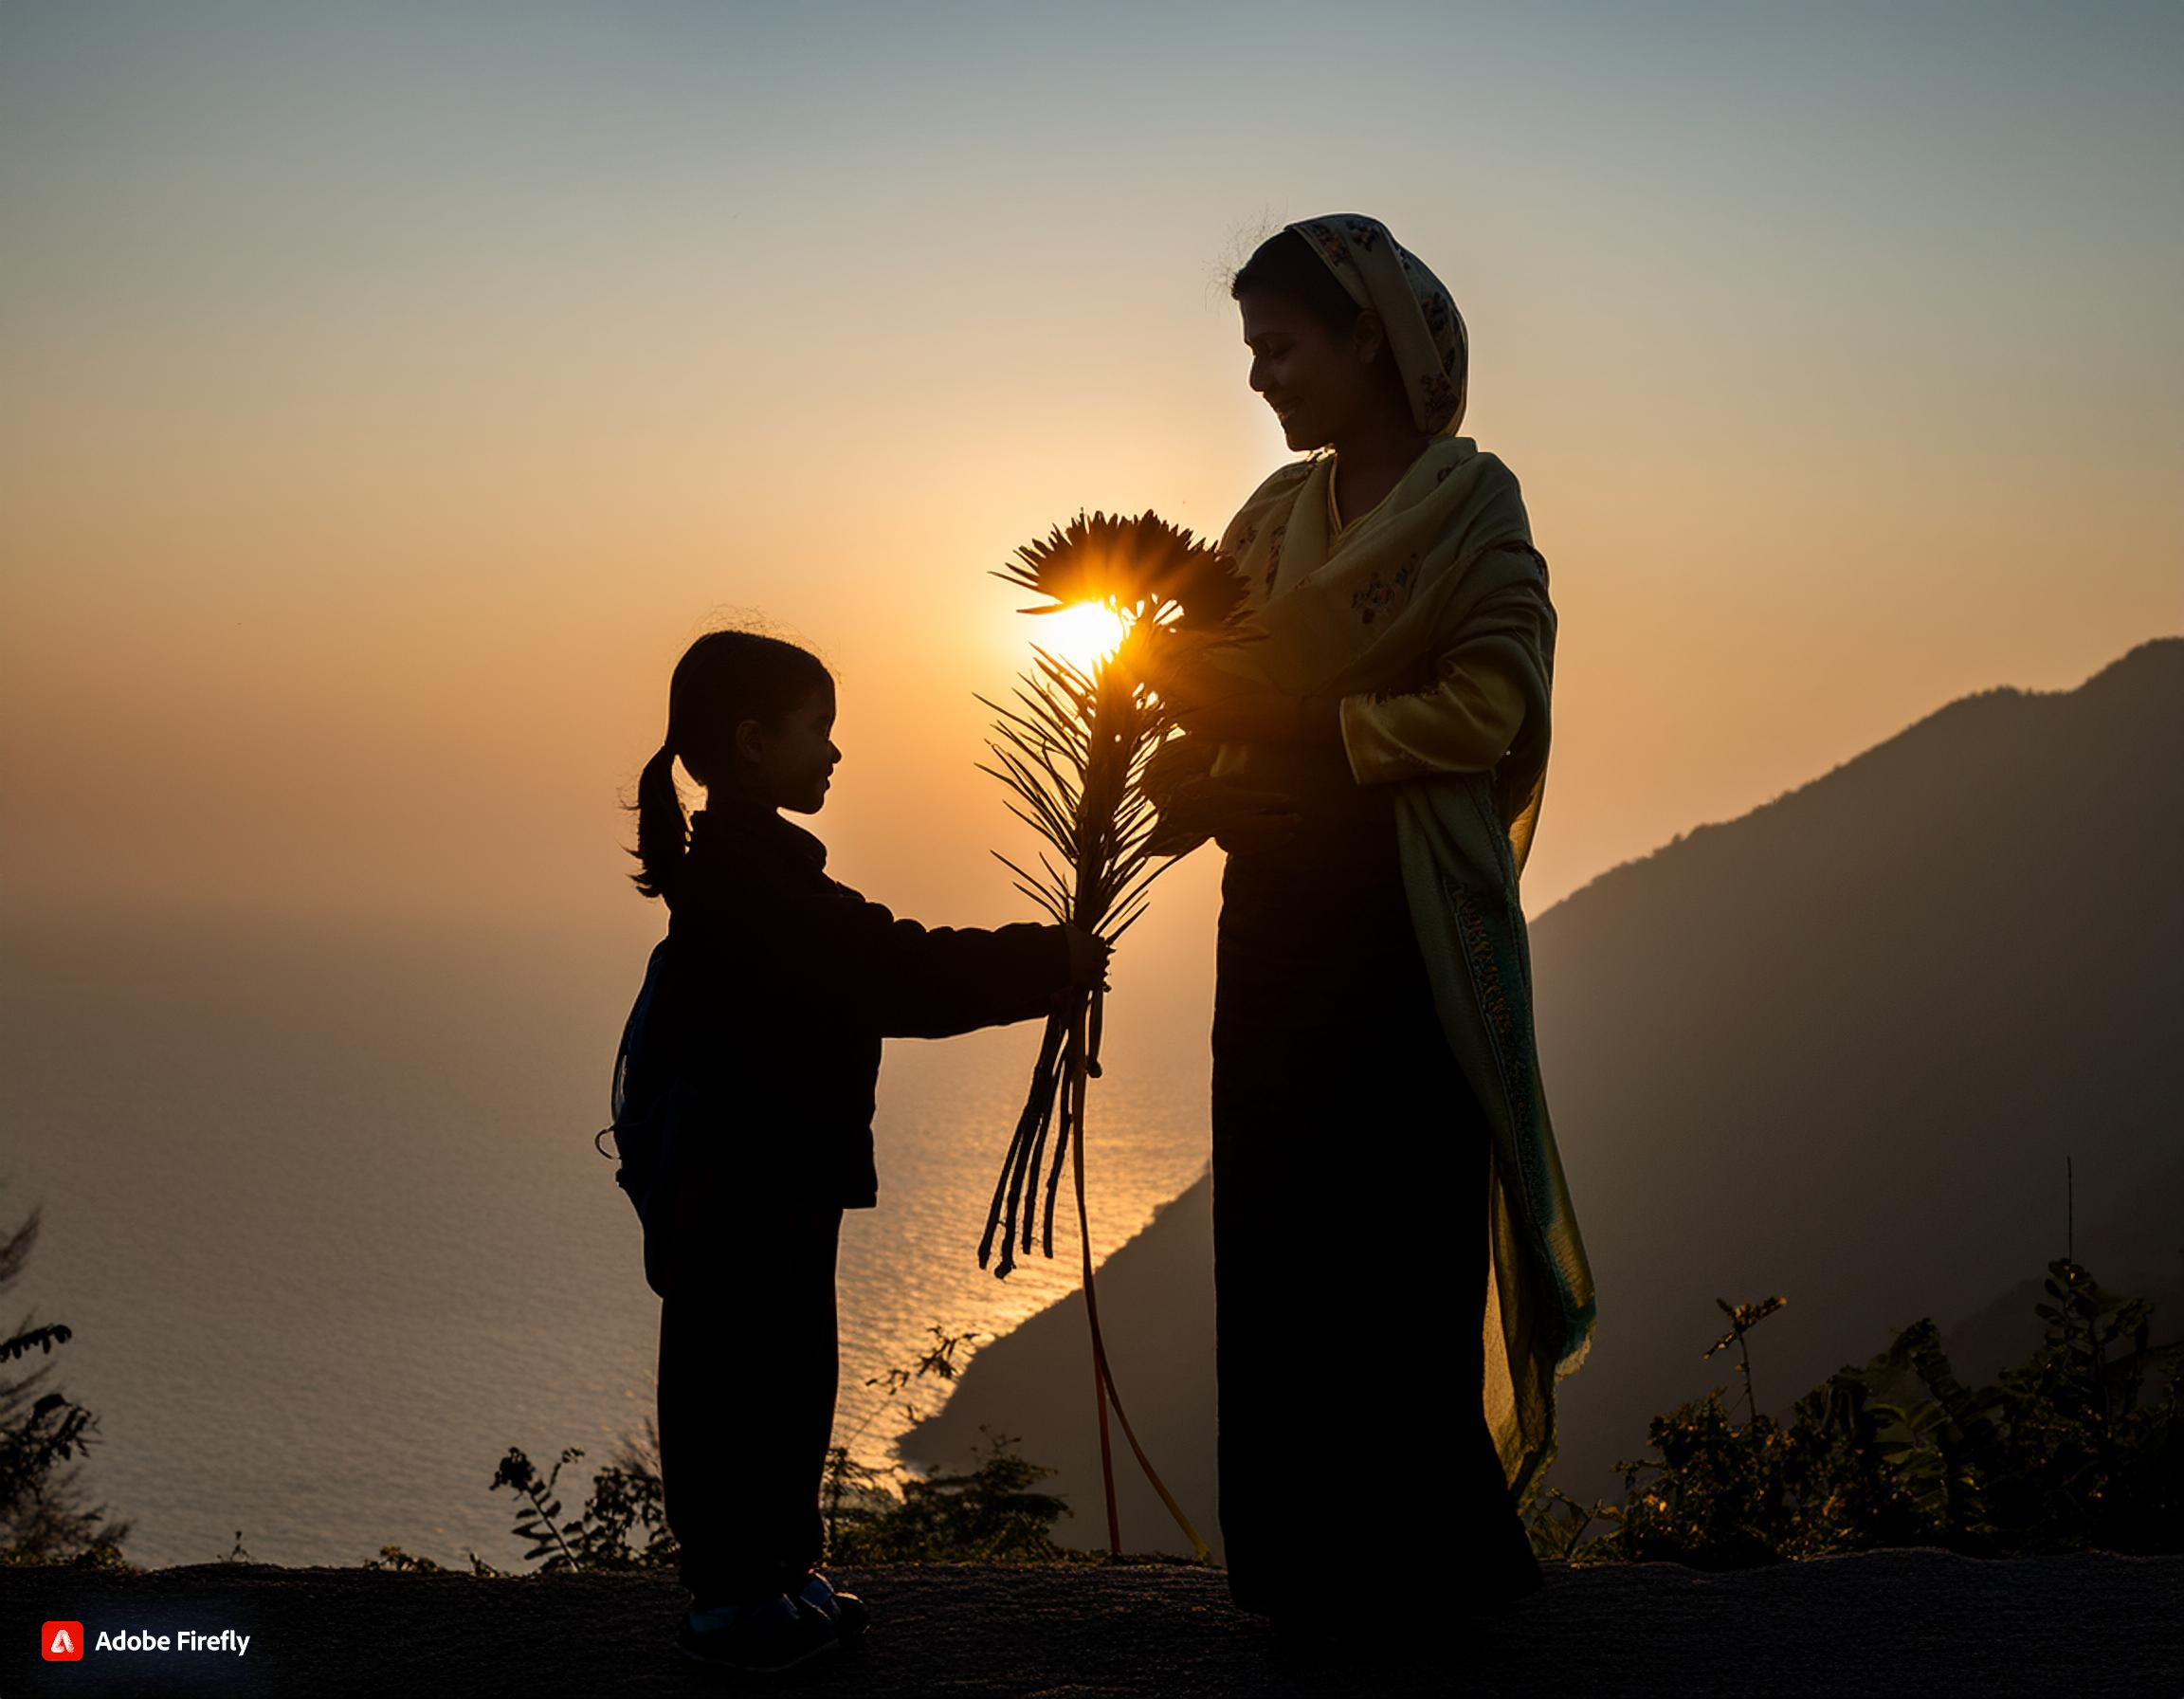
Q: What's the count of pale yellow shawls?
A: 1